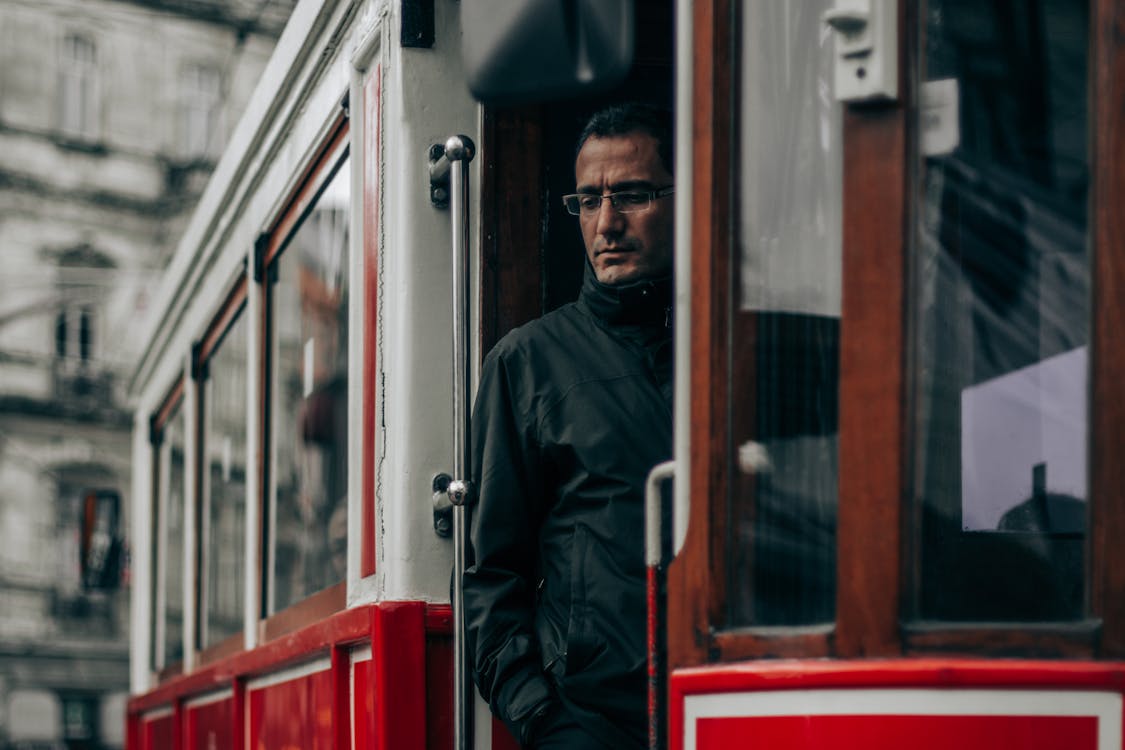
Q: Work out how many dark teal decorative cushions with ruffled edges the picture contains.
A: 0